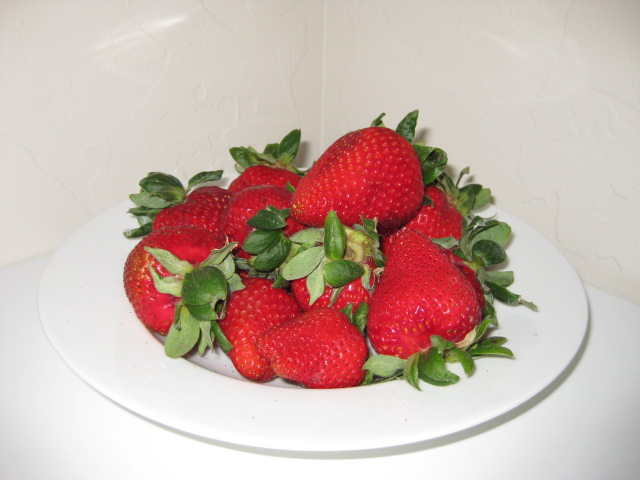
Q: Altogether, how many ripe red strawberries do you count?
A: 11